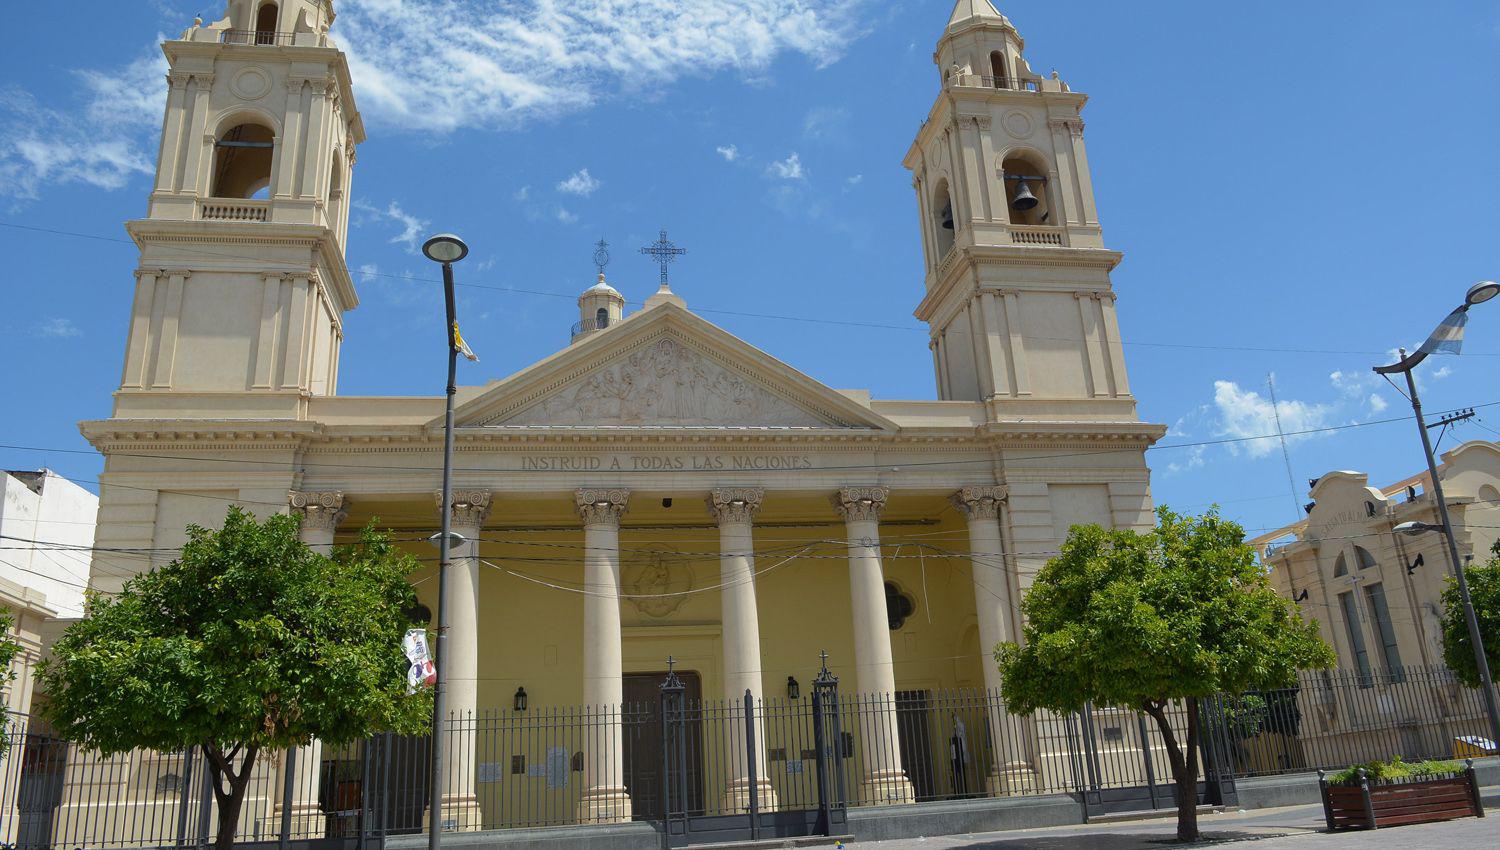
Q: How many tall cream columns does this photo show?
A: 6